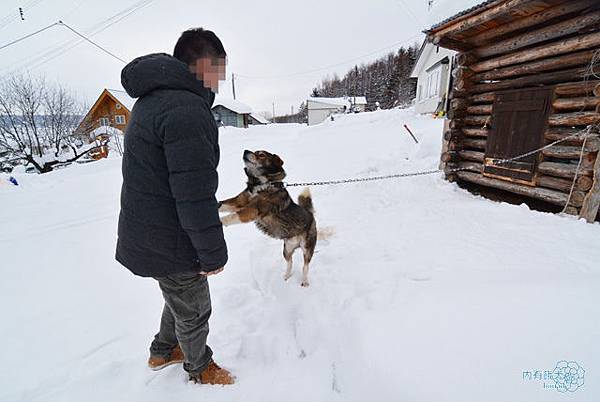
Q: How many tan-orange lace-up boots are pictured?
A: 2